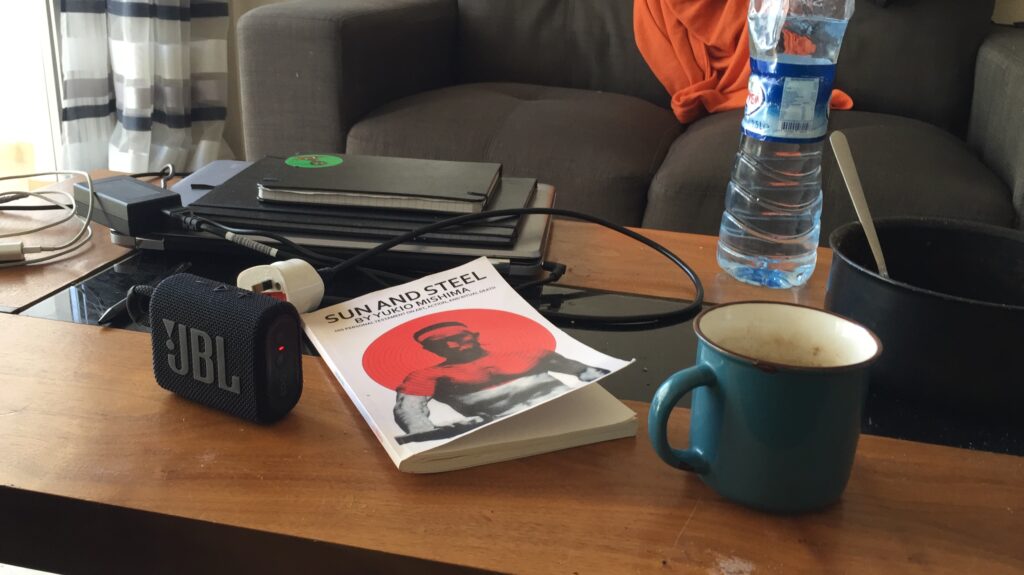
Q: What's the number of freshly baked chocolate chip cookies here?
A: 0